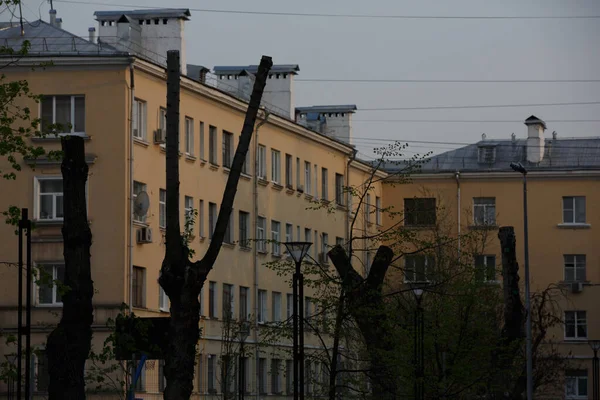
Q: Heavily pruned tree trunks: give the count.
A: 4